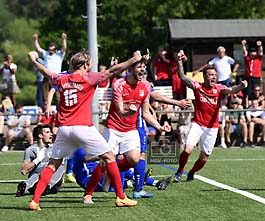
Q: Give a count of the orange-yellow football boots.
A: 2